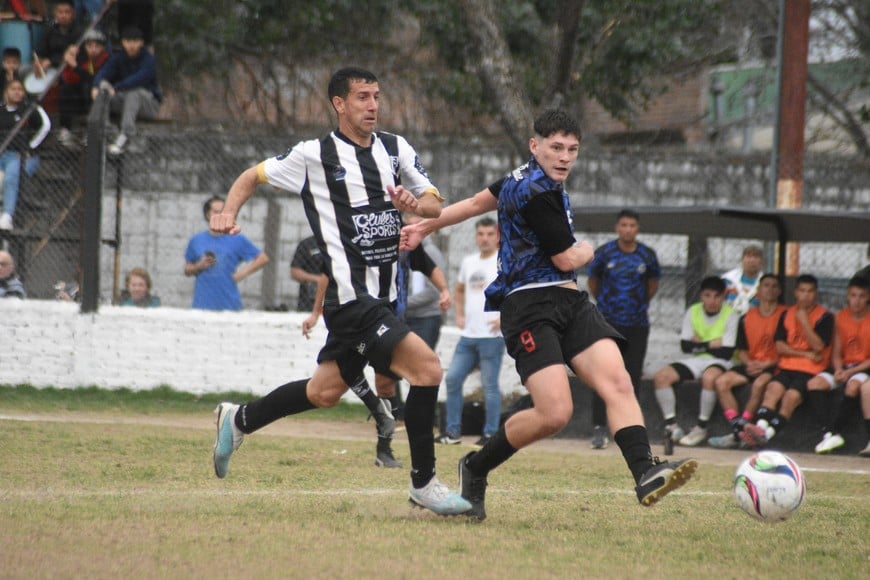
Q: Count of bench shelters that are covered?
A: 1